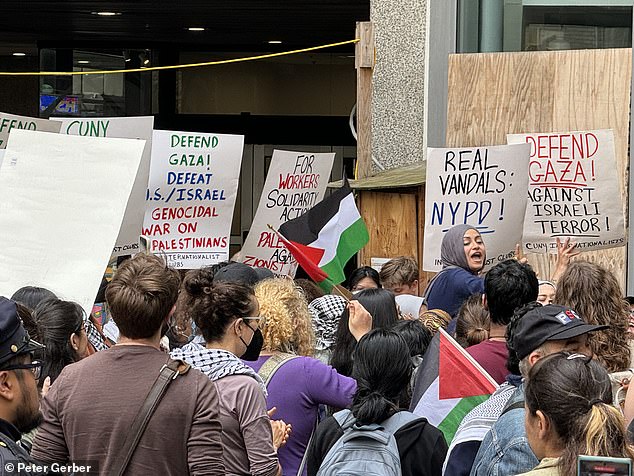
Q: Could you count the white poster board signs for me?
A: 7